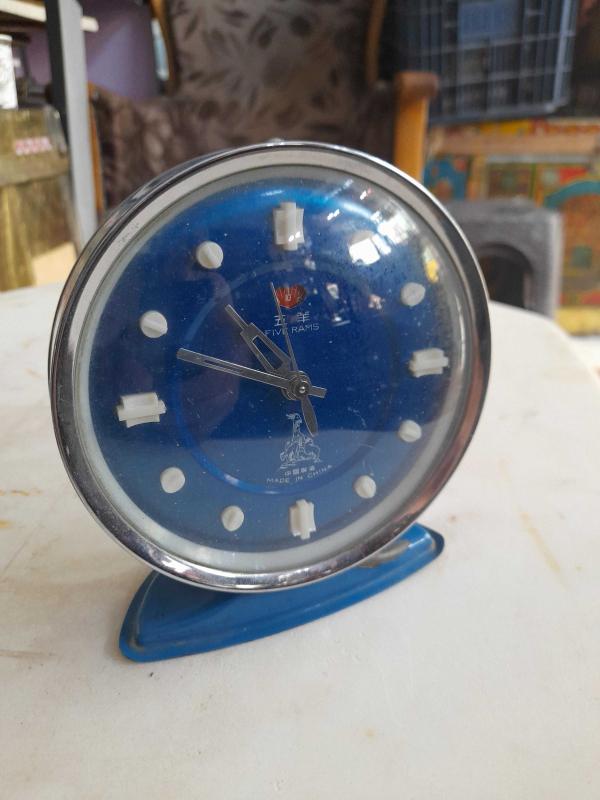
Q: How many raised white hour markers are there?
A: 12